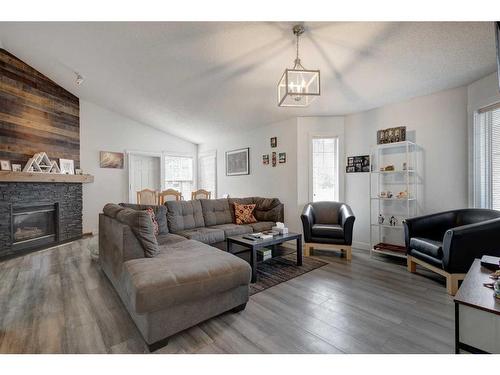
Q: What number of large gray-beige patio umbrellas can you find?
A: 0